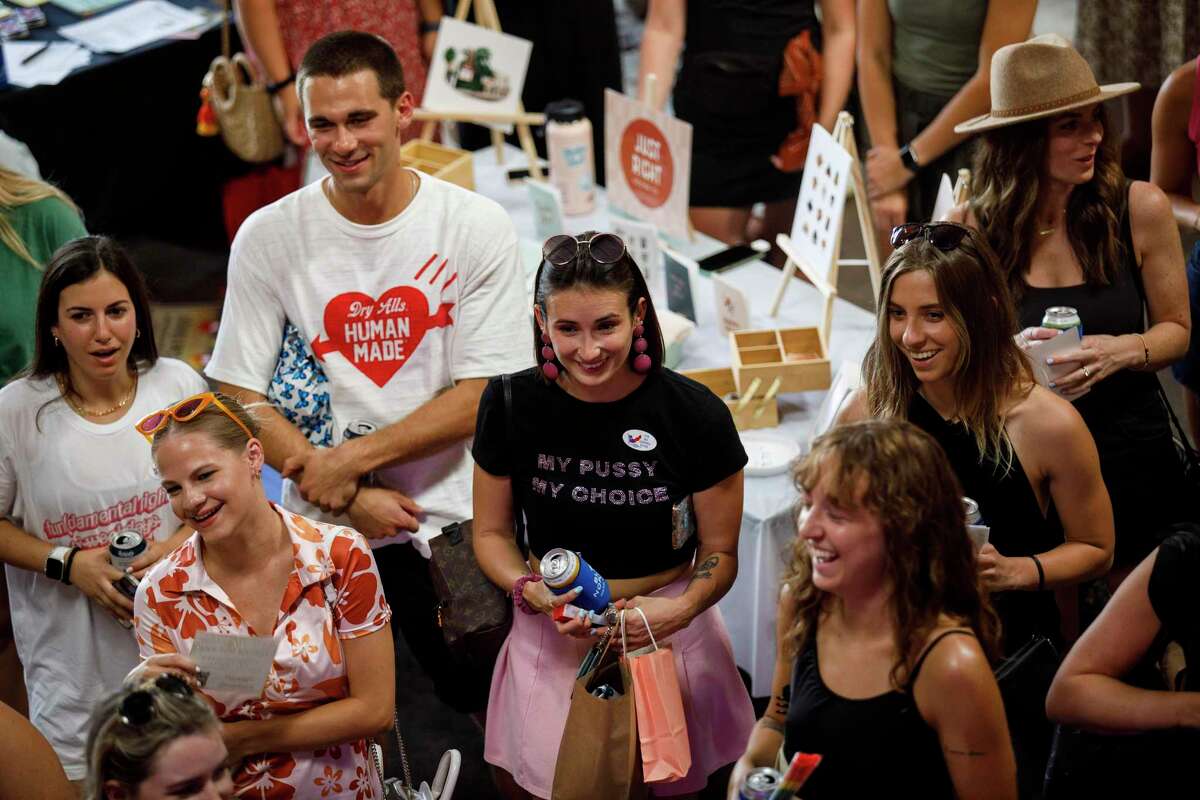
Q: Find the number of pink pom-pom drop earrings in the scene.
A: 2